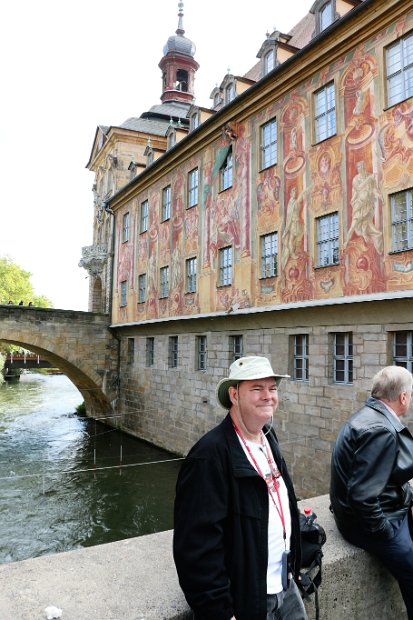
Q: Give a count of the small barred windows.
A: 8